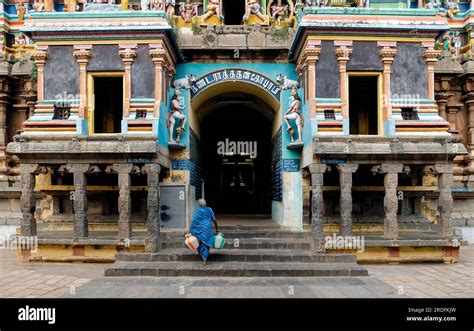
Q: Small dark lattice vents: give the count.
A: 4